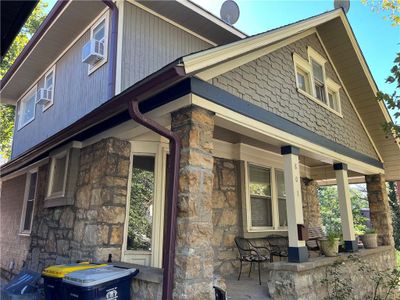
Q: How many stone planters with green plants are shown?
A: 2